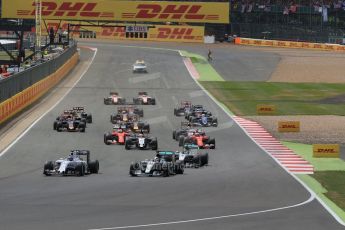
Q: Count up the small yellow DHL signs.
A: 3